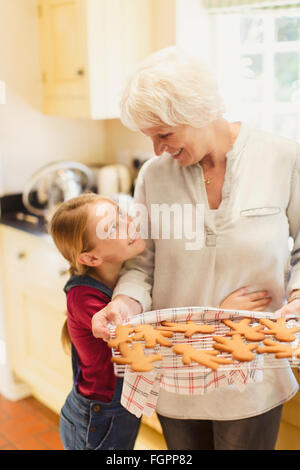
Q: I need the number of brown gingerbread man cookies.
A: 9